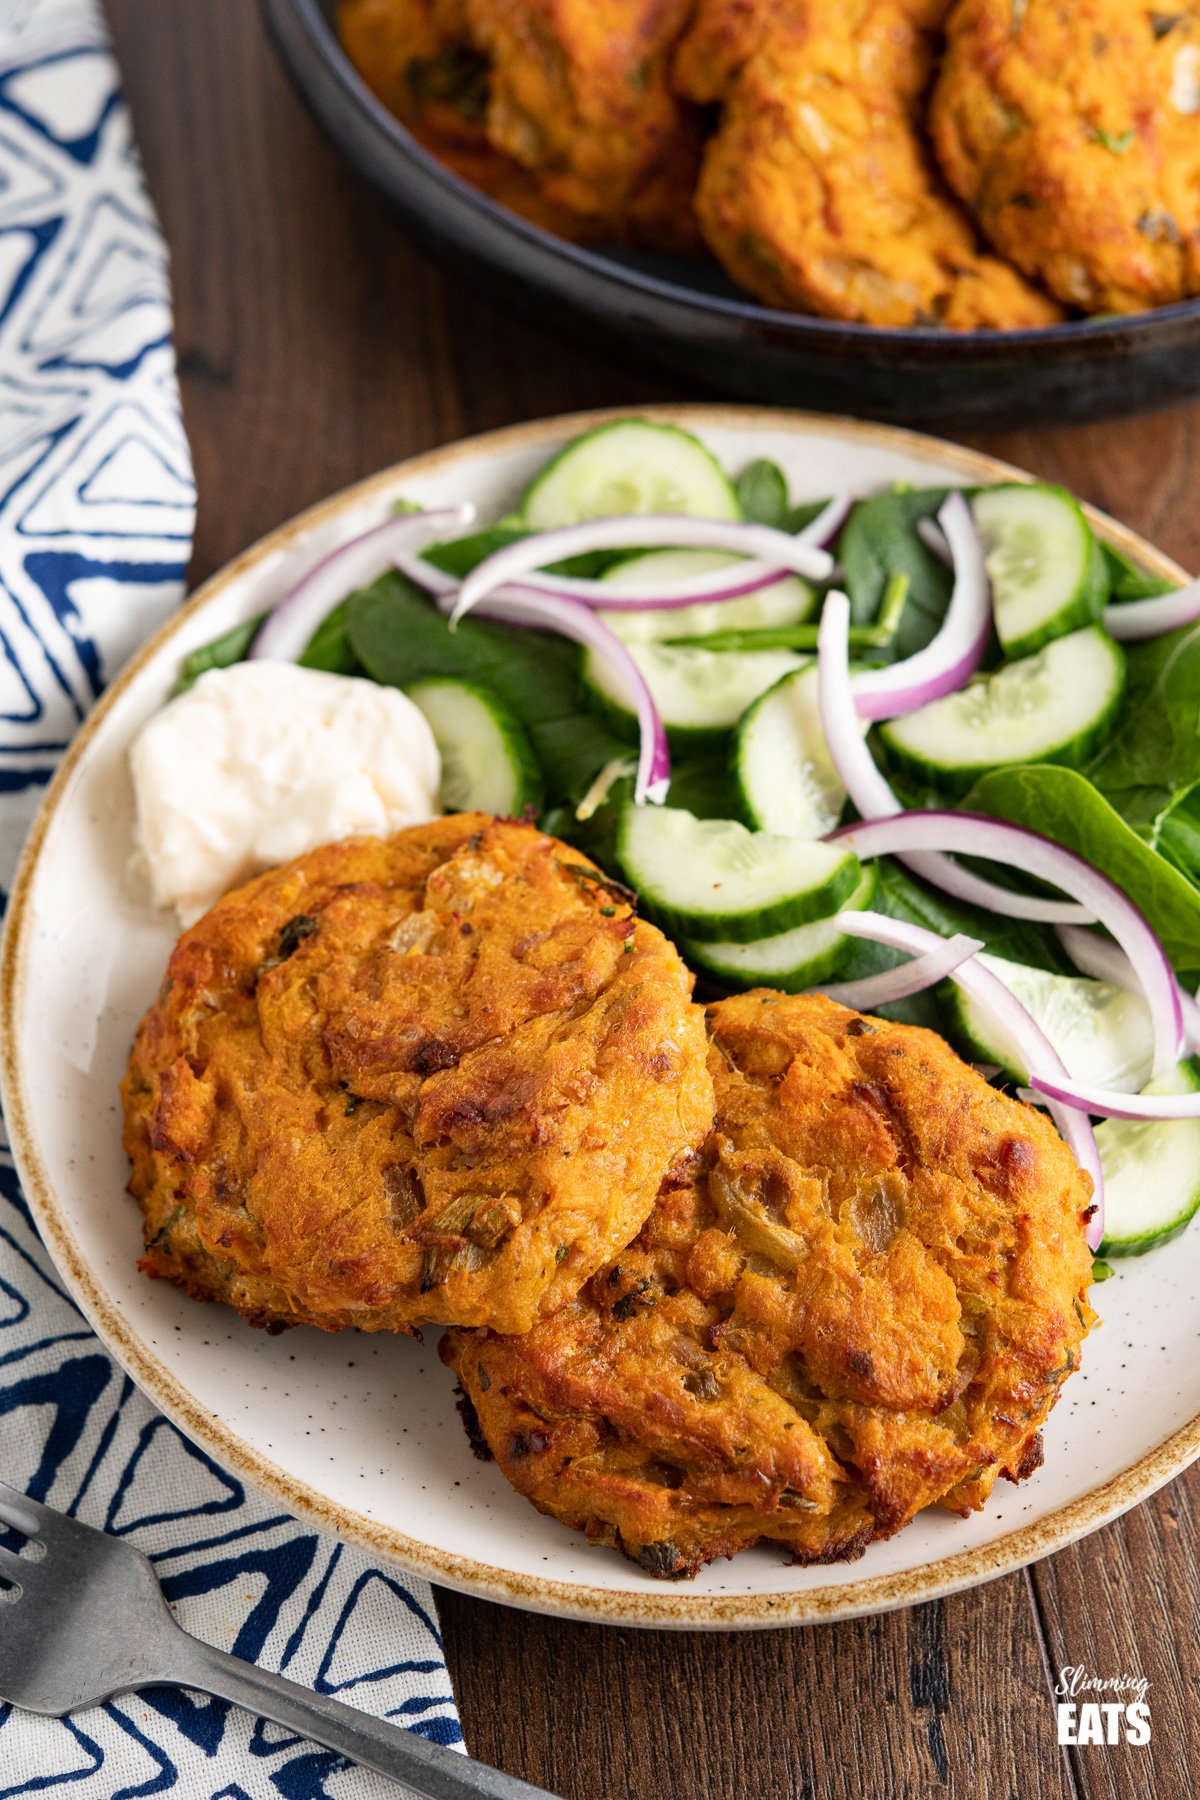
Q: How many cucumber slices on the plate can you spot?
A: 11